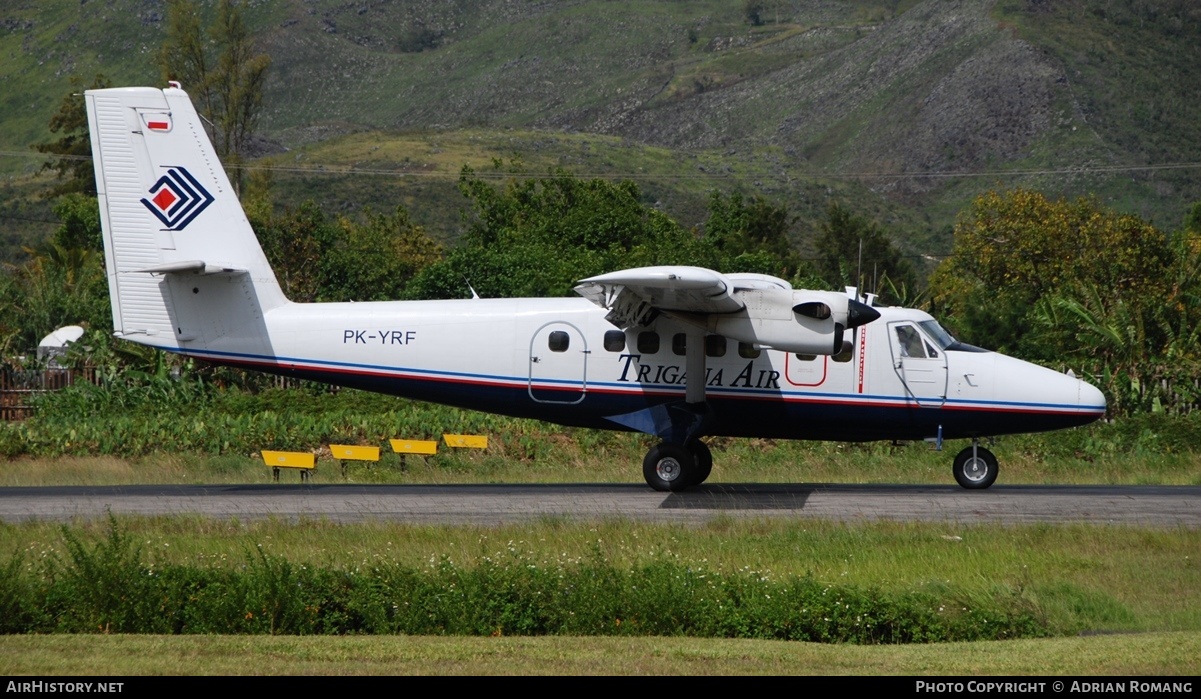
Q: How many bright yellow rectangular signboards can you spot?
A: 4